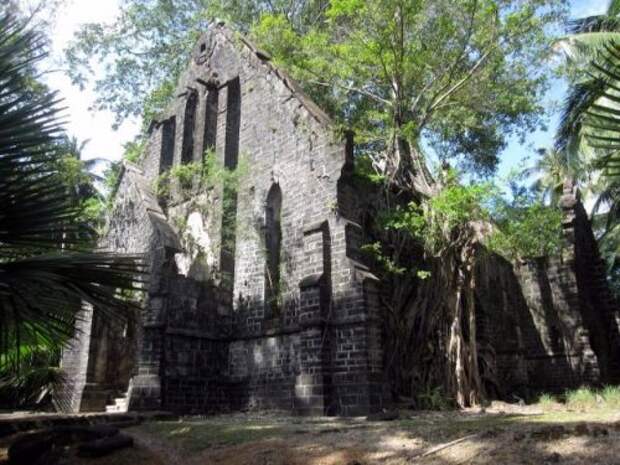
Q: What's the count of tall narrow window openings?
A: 5